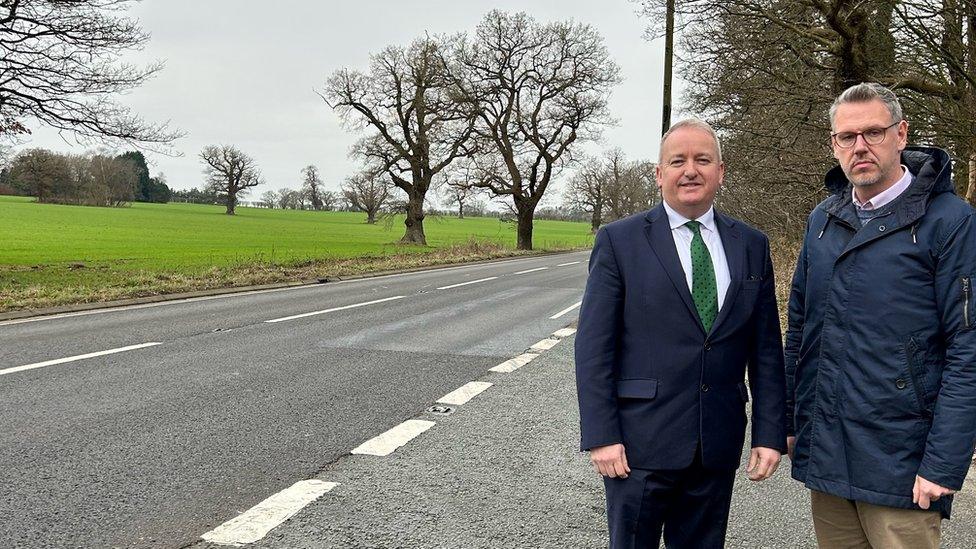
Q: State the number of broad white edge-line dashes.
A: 6